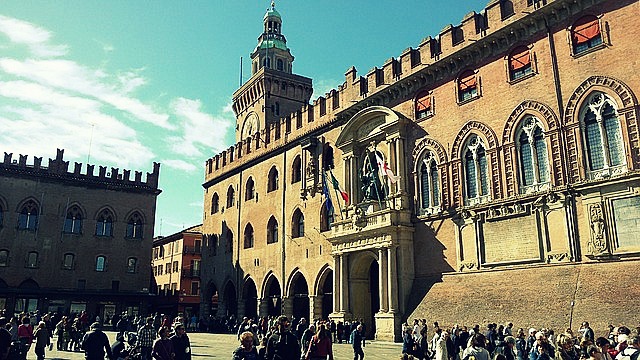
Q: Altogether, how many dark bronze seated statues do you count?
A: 1